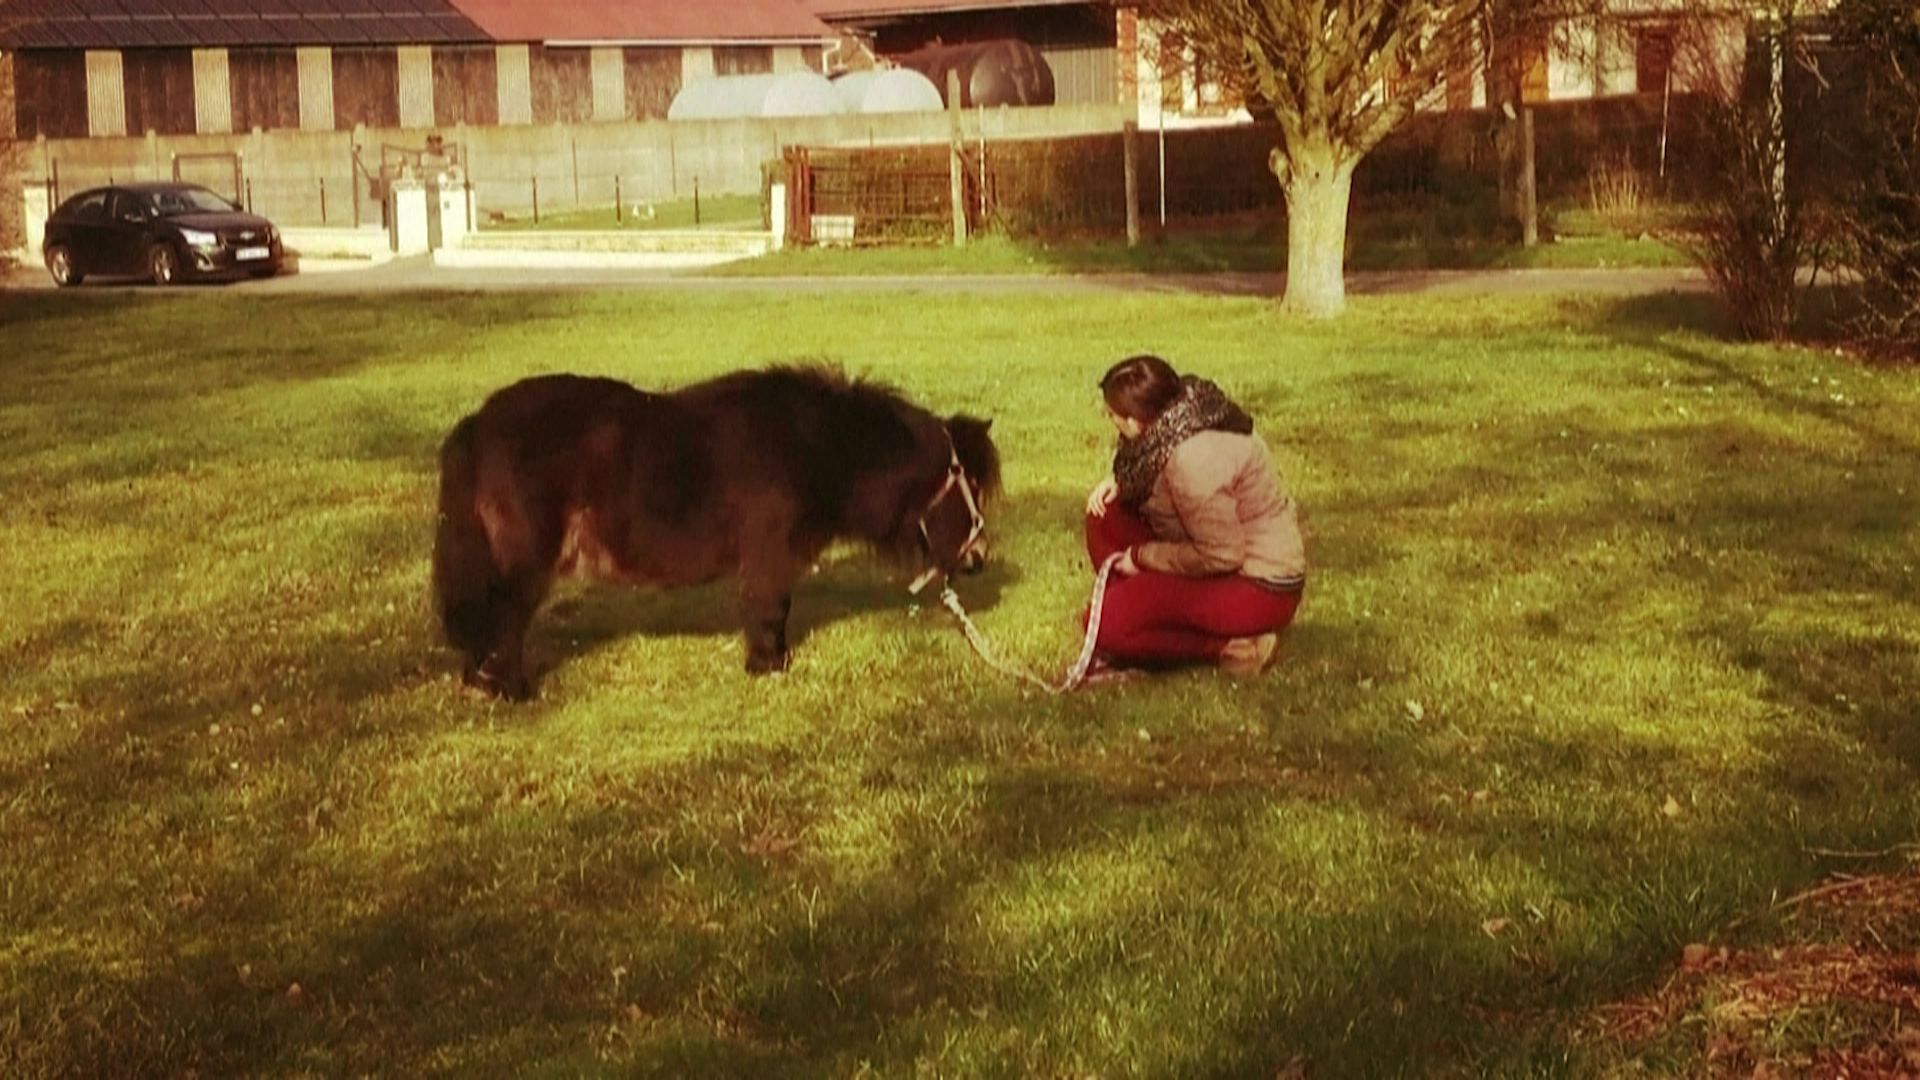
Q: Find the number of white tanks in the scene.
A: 2